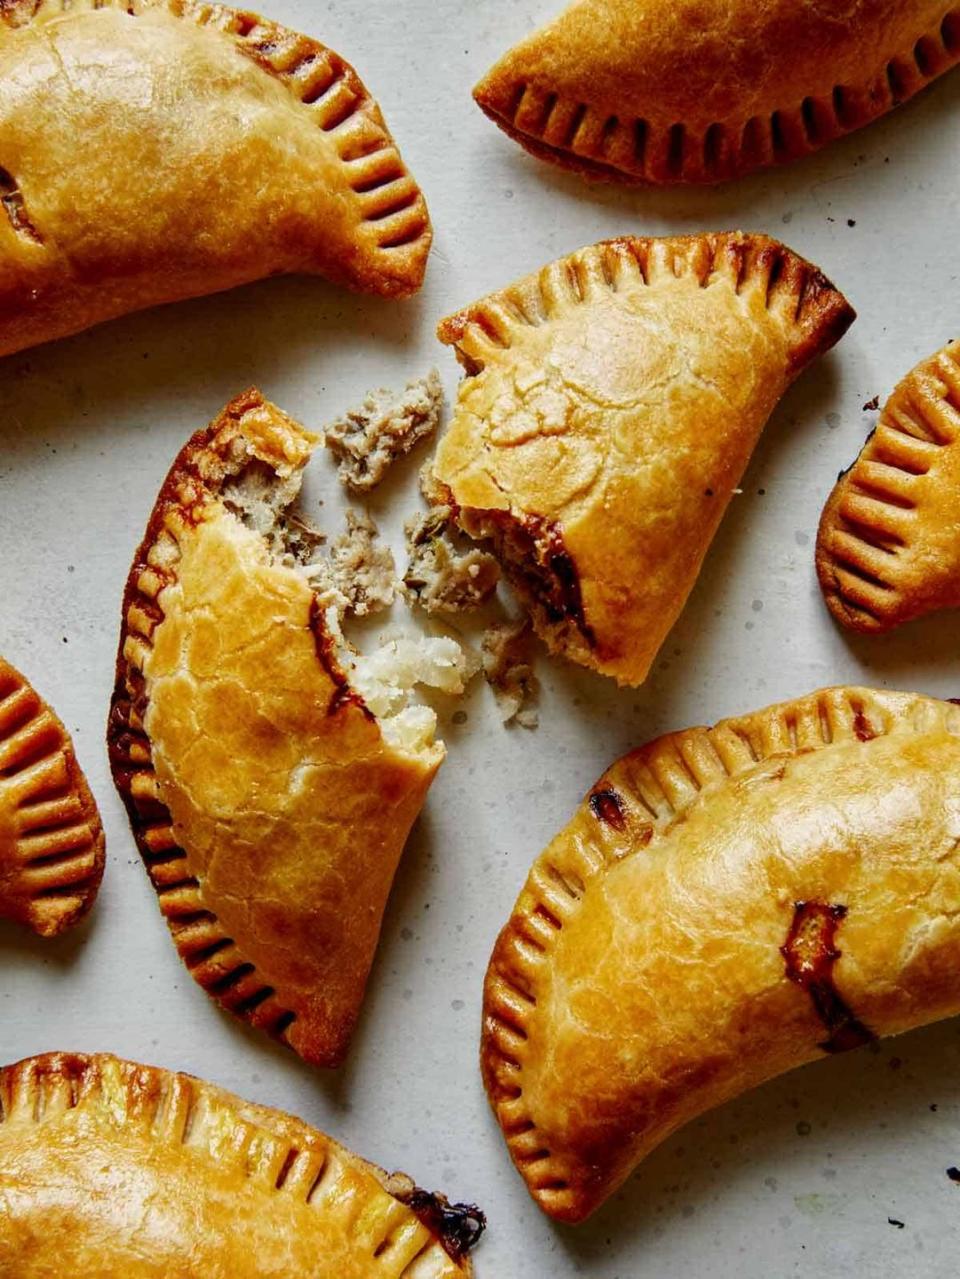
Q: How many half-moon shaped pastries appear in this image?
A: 7